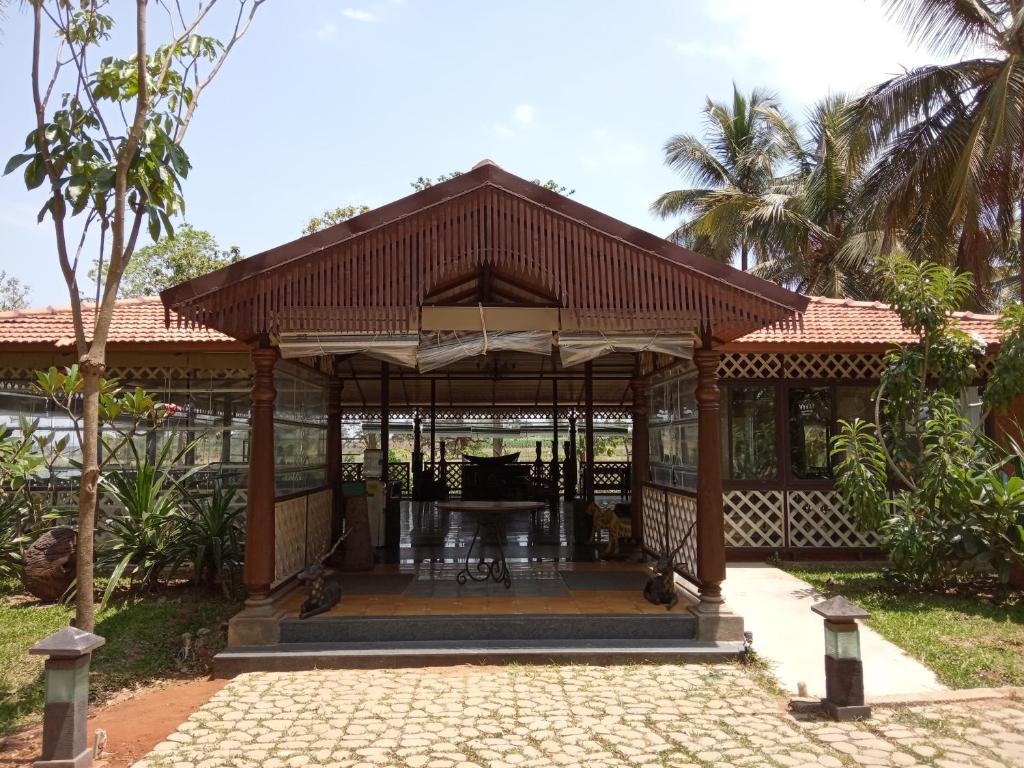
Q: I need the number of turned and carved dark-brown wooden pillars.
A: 4